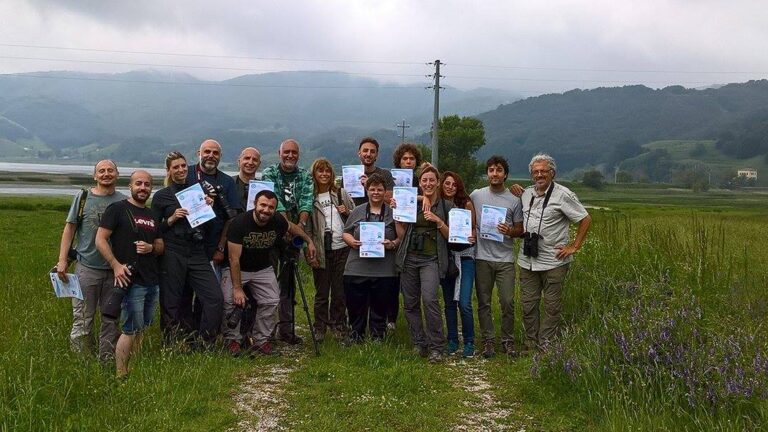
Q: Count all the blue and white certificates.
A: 9